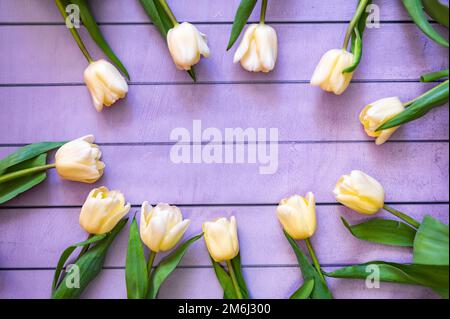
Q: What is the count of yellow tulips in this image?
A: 11